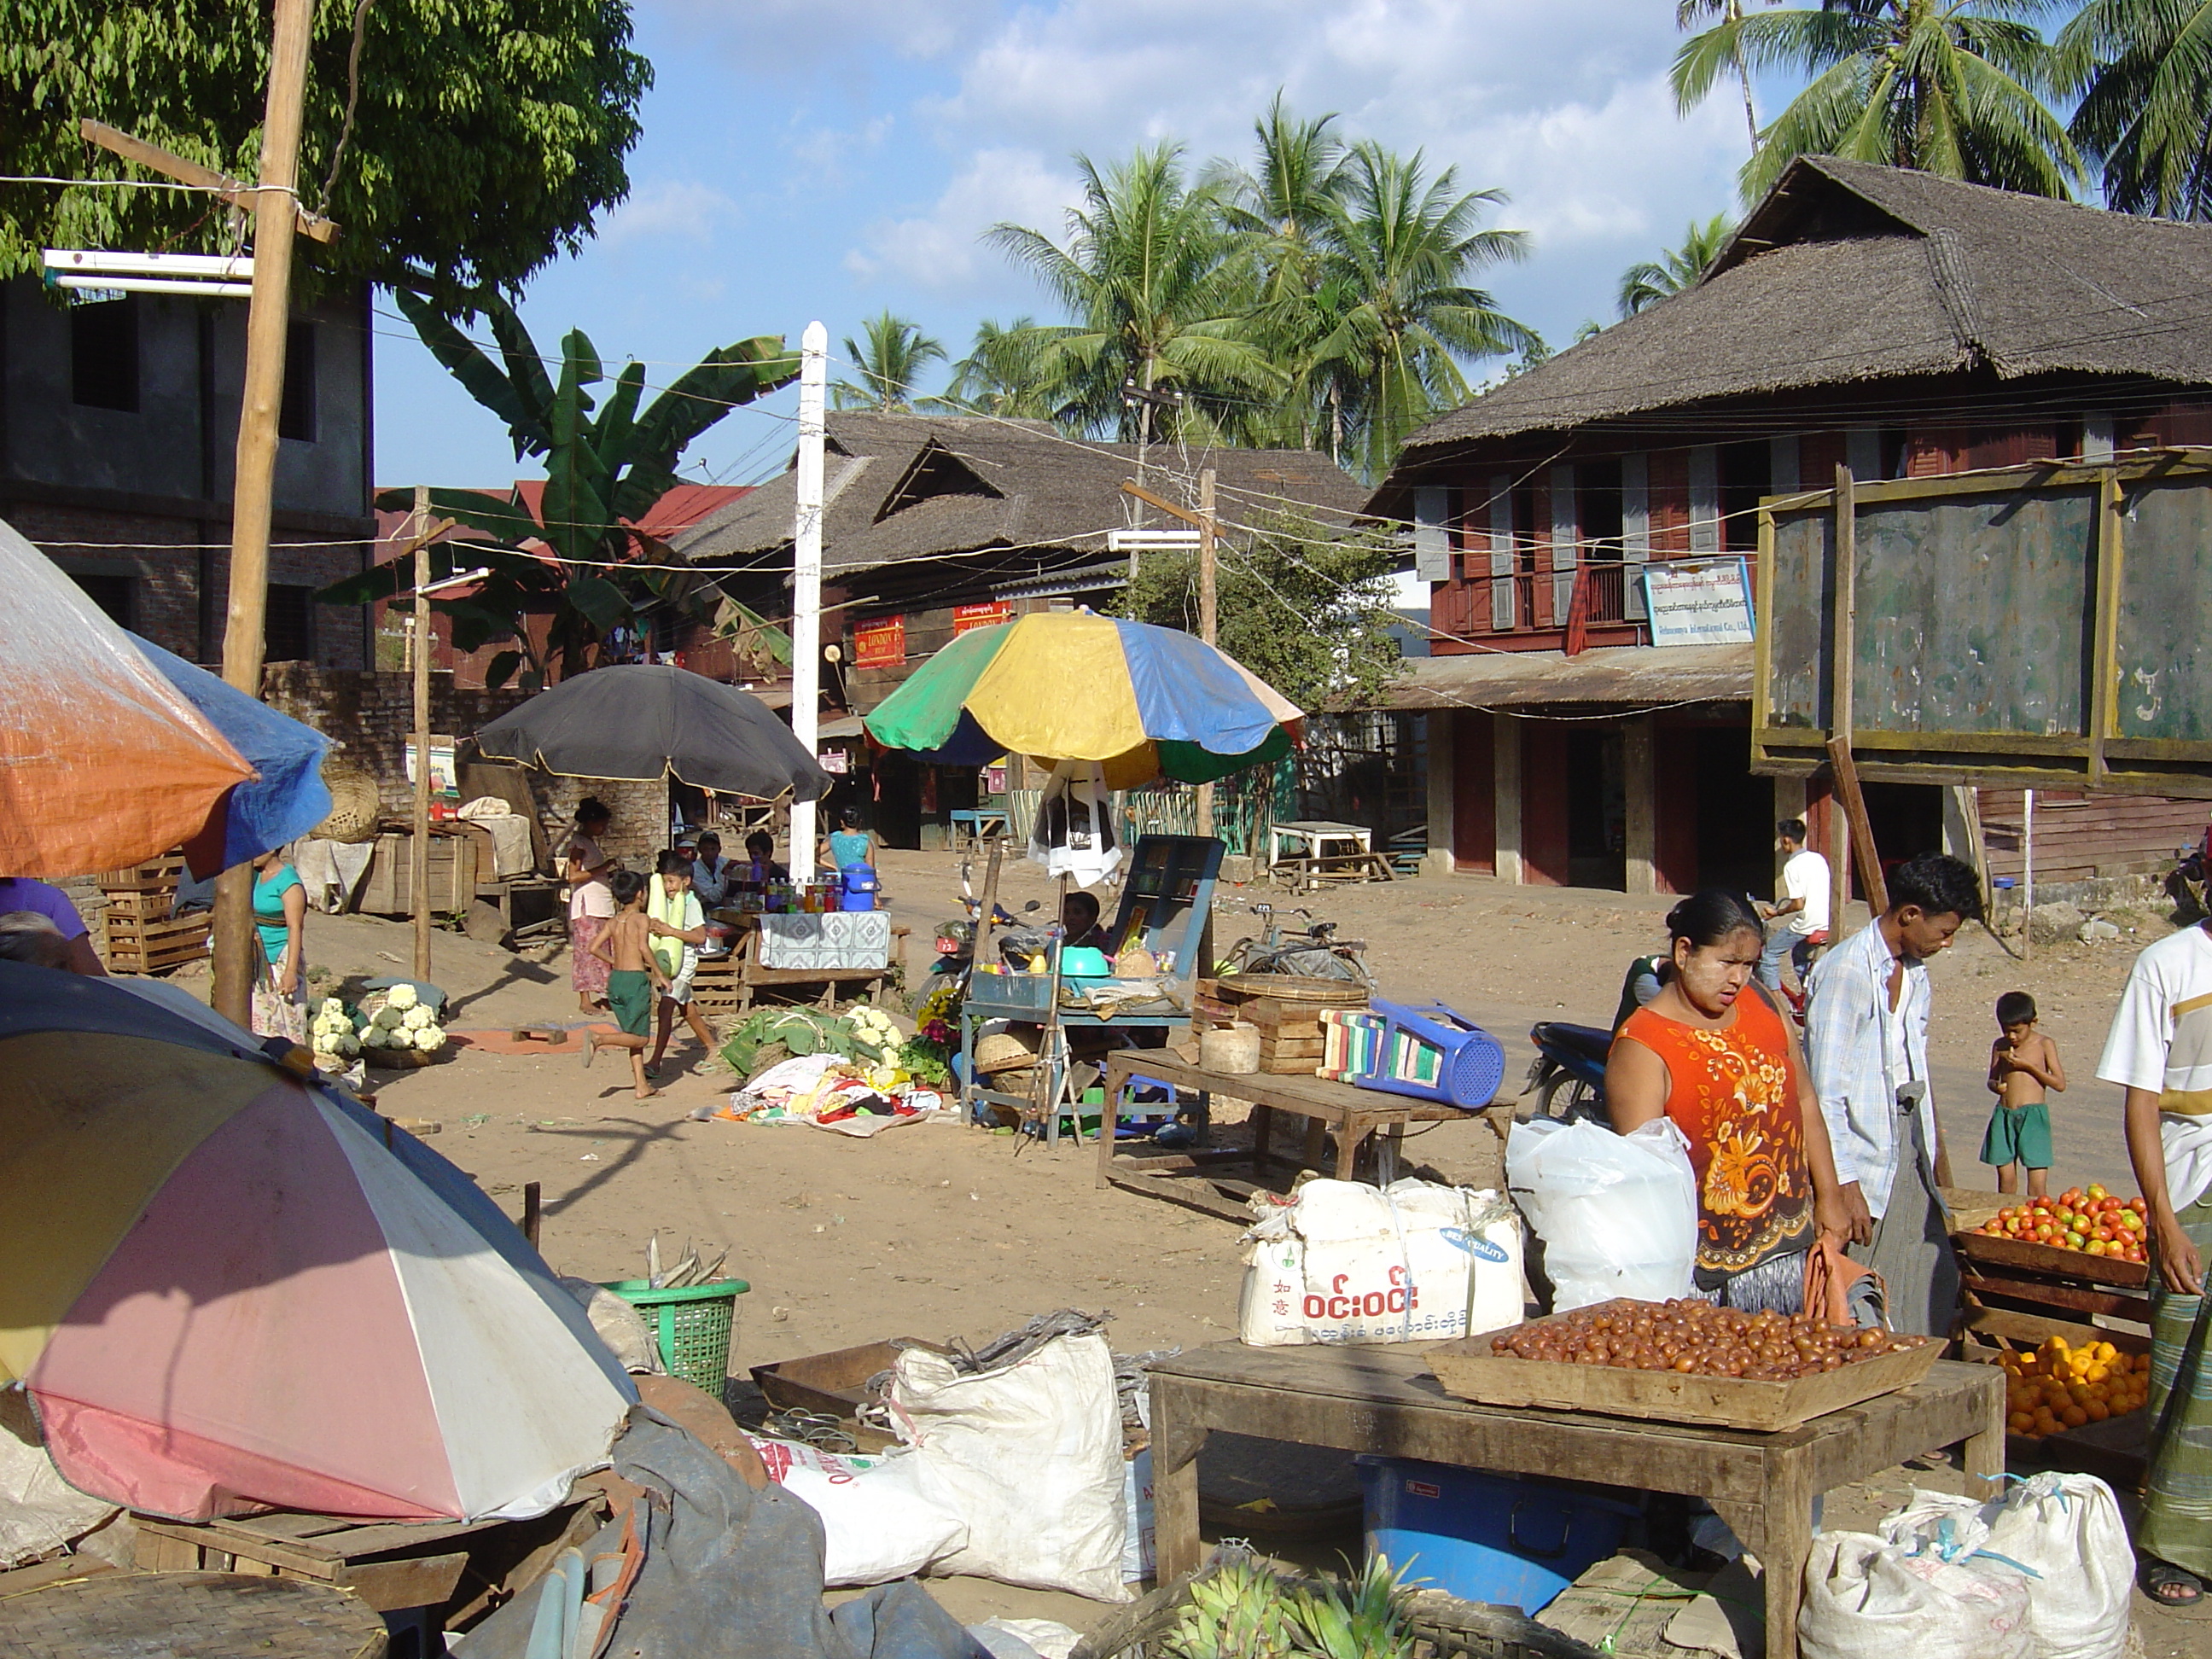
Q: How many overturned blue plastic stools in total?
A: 1